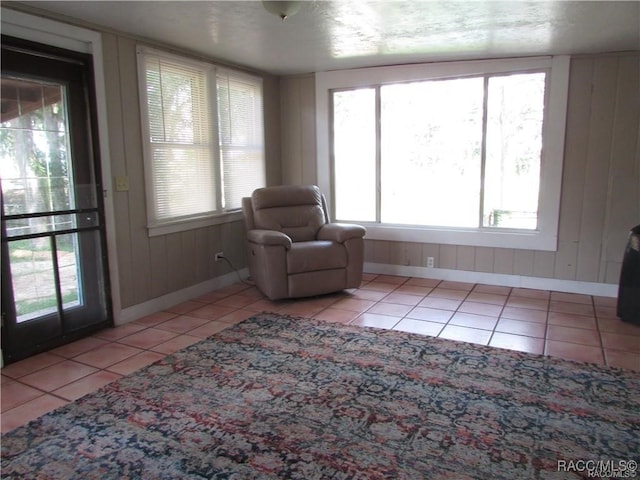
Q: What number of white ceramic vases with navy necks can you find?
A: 0